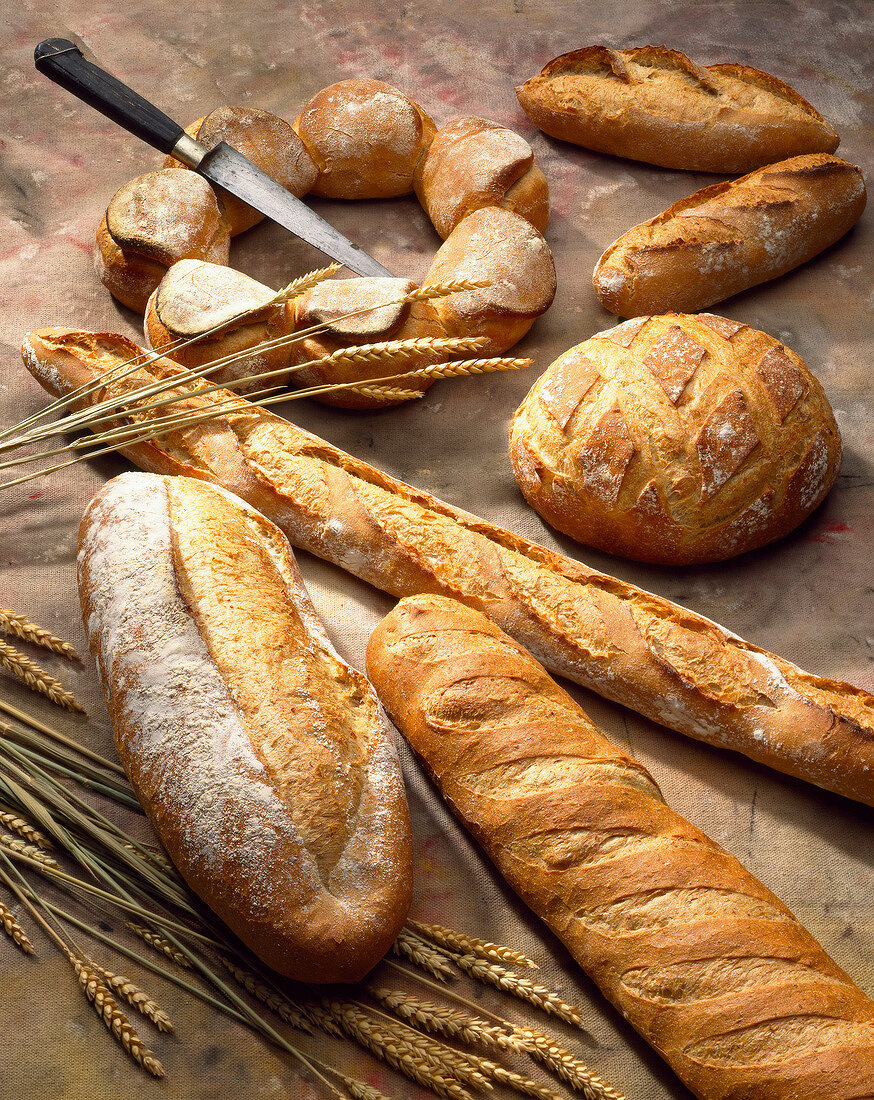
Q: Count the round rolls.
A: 7